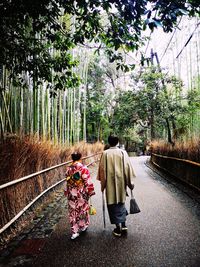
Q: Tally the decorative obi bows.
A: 1